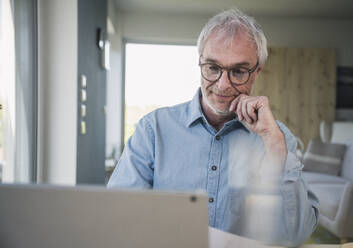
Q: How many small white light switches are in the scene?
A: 4